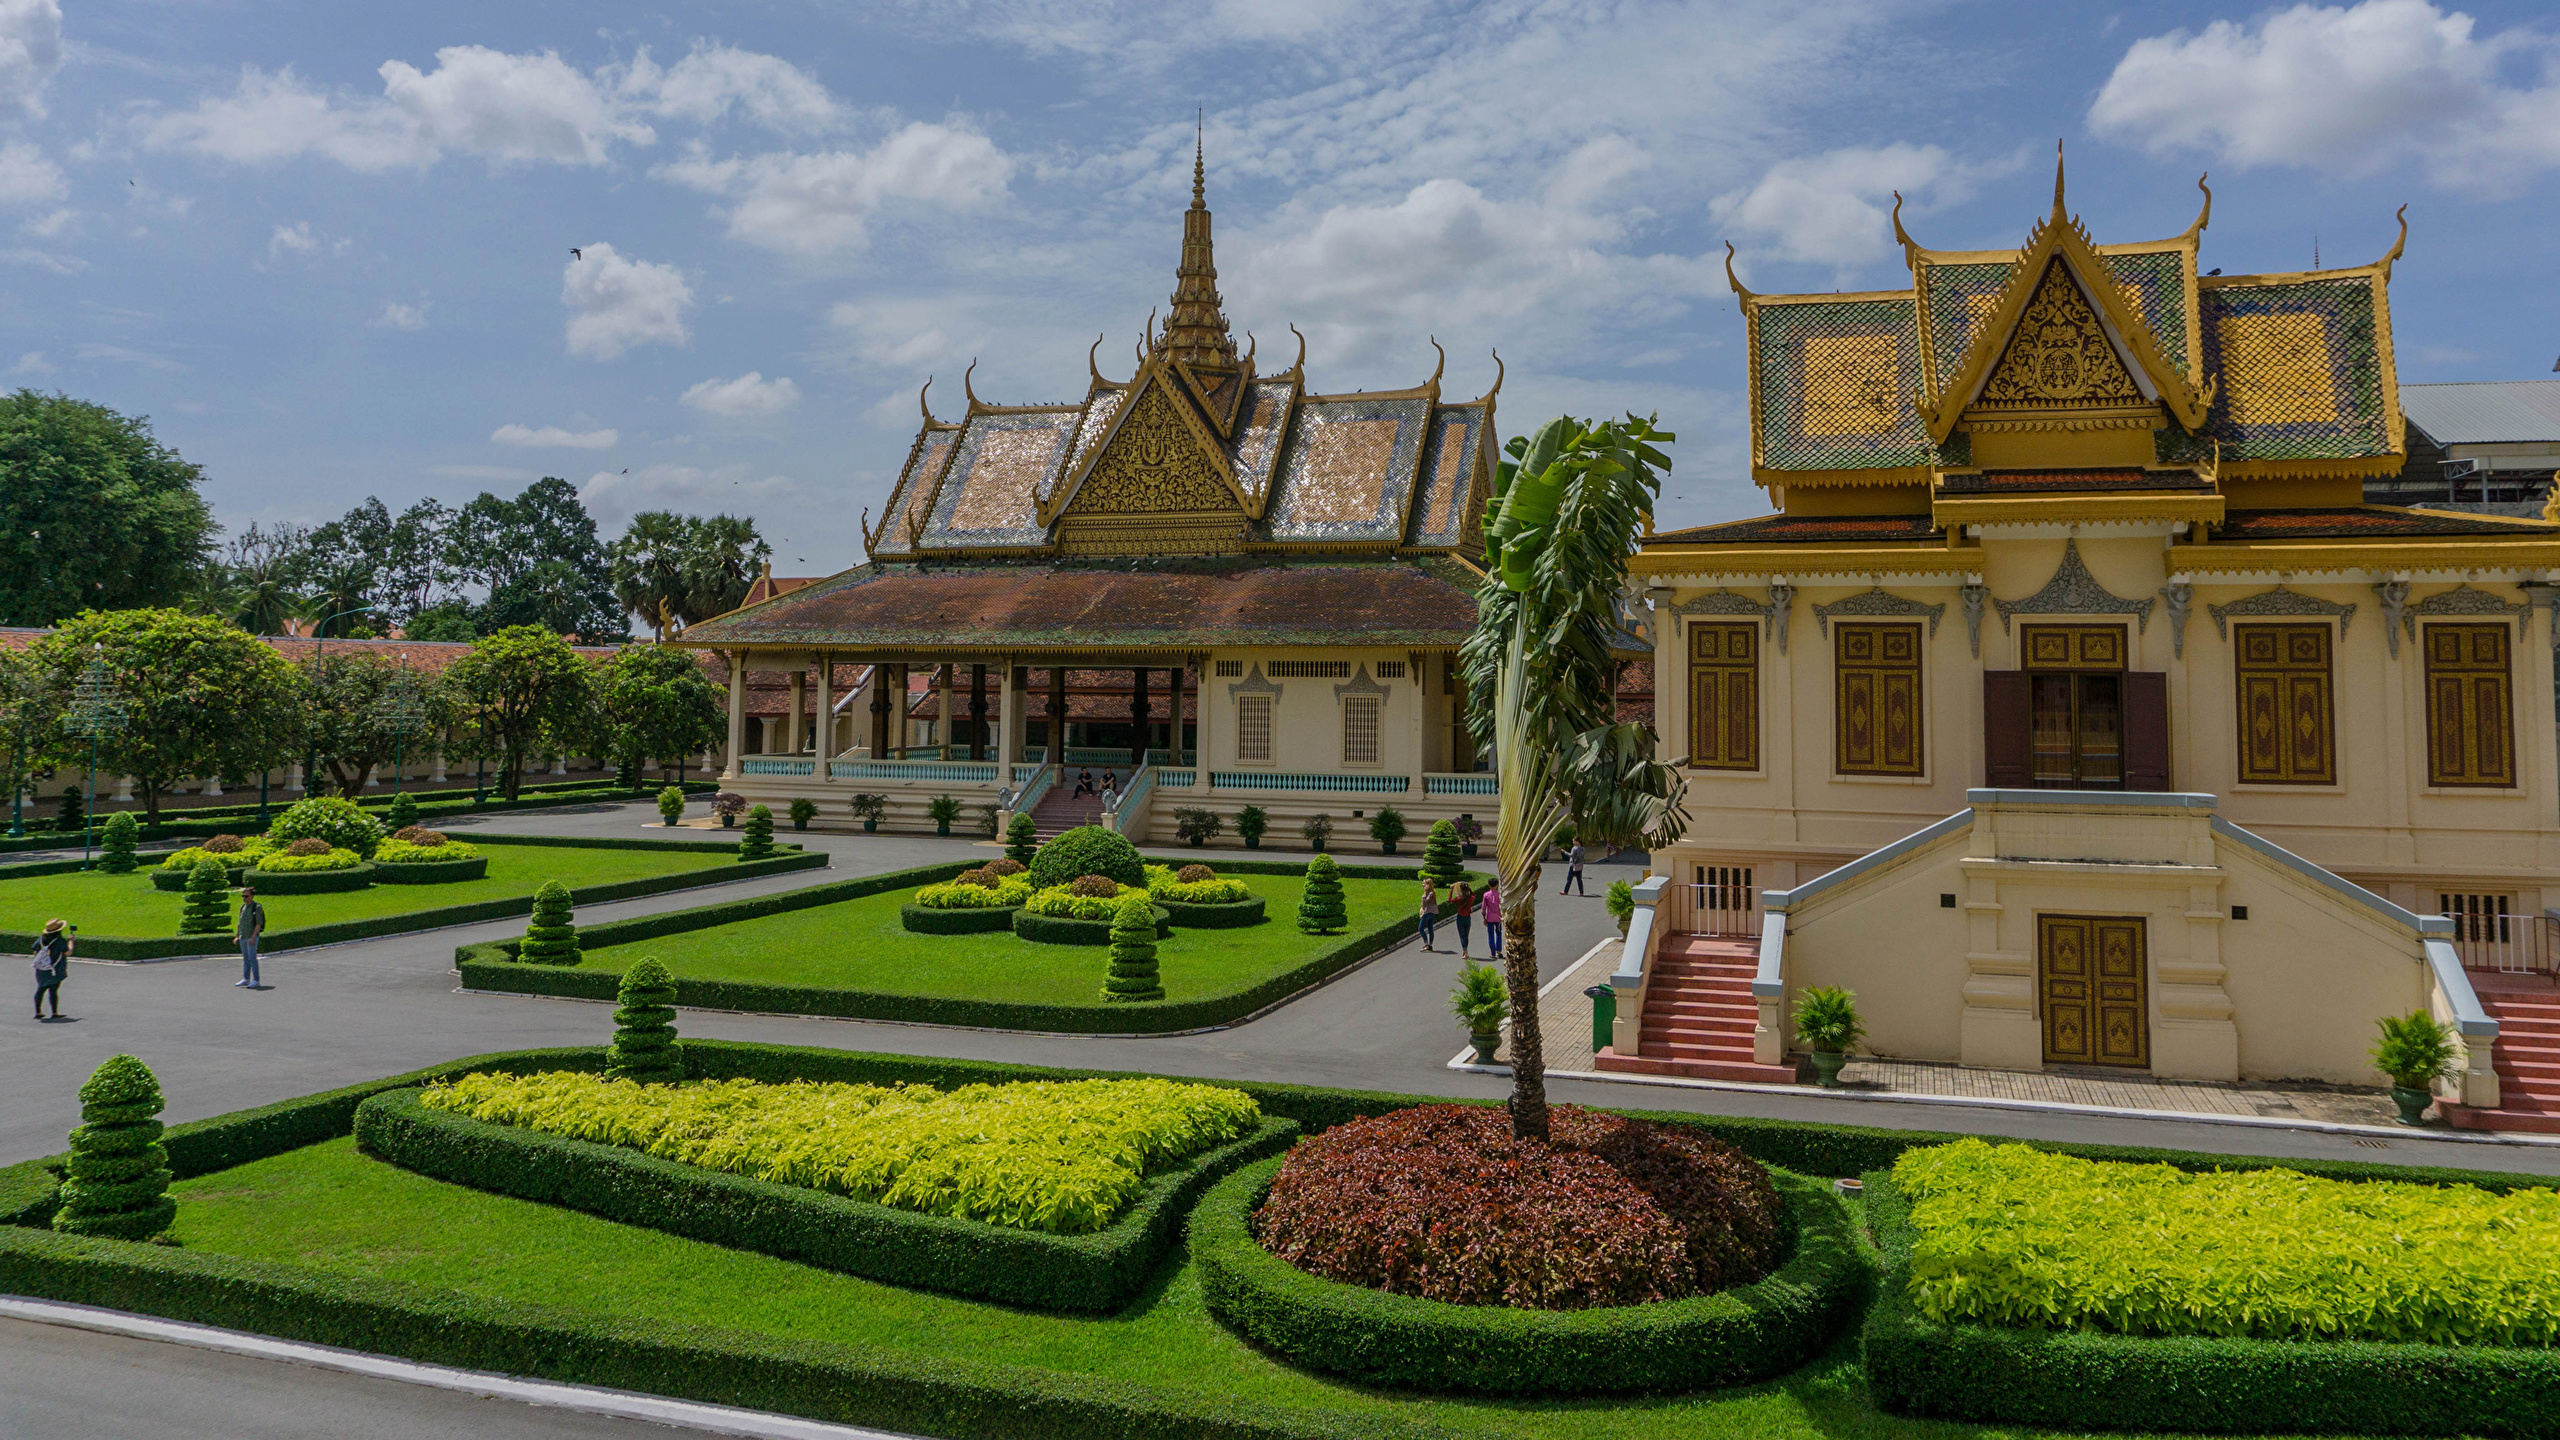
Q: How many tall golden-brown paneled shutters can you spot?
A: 4